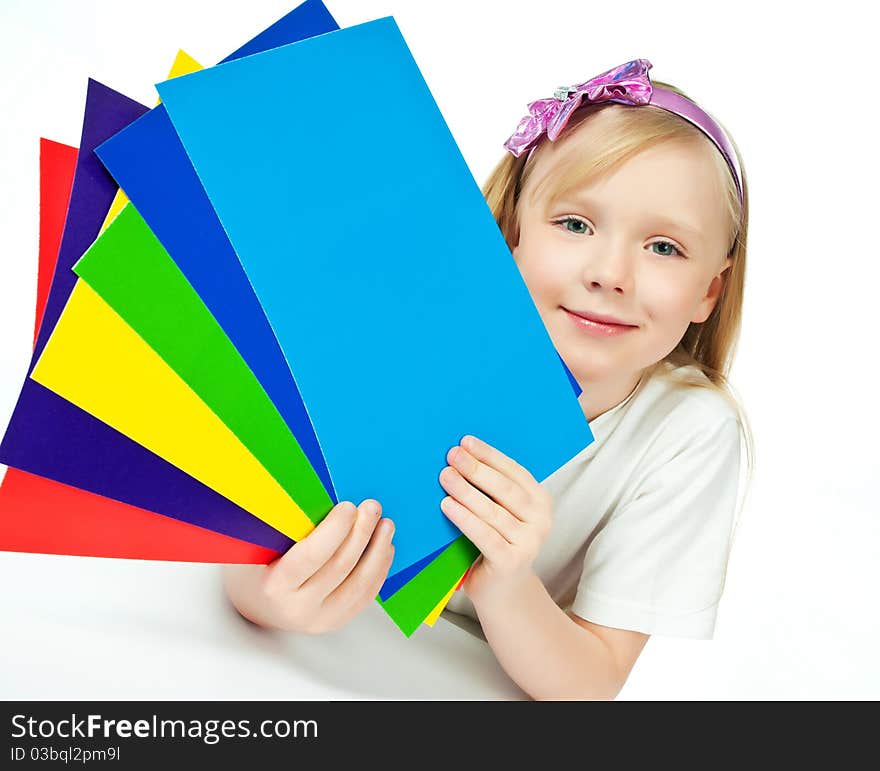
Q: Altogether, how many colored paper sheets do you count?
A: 6